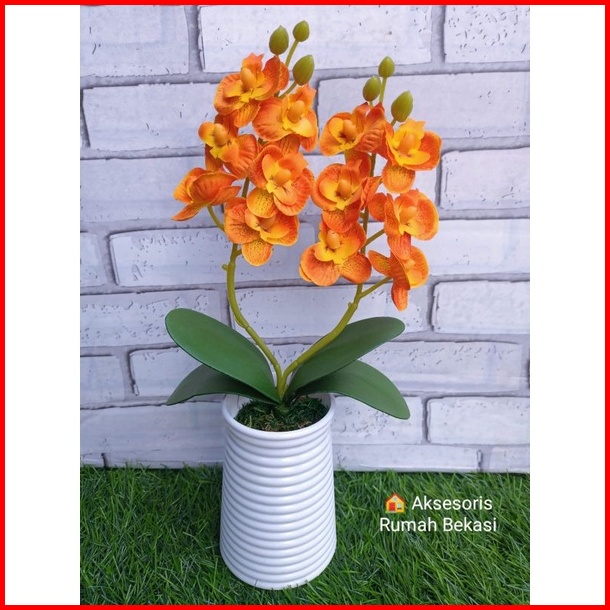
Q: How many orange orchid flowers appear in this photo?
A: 12